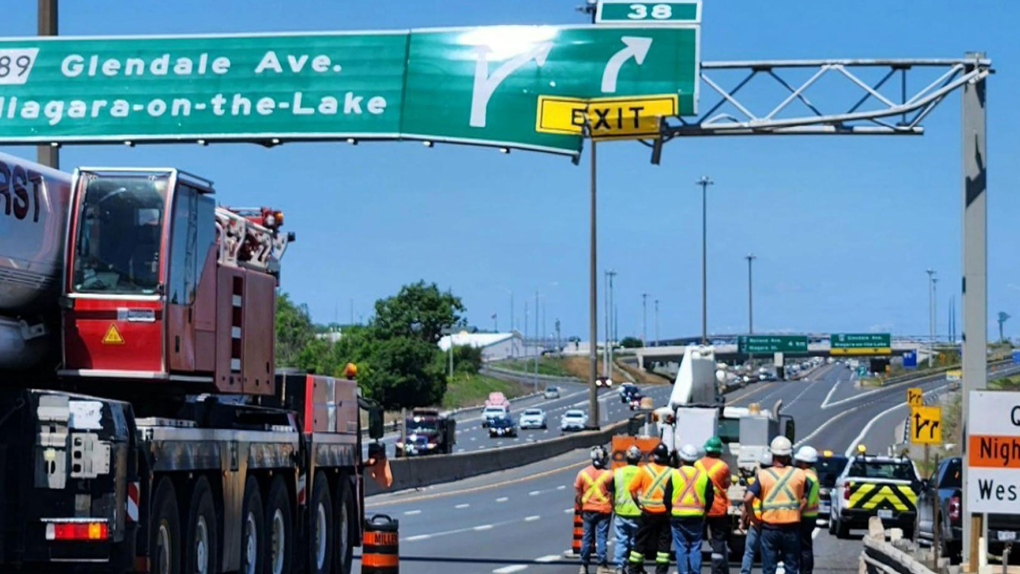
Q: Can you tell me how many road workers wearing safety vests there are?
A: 8